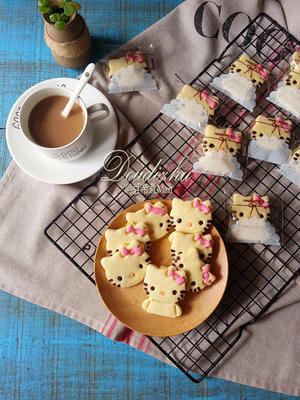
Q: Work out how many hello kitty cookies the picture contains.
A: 15